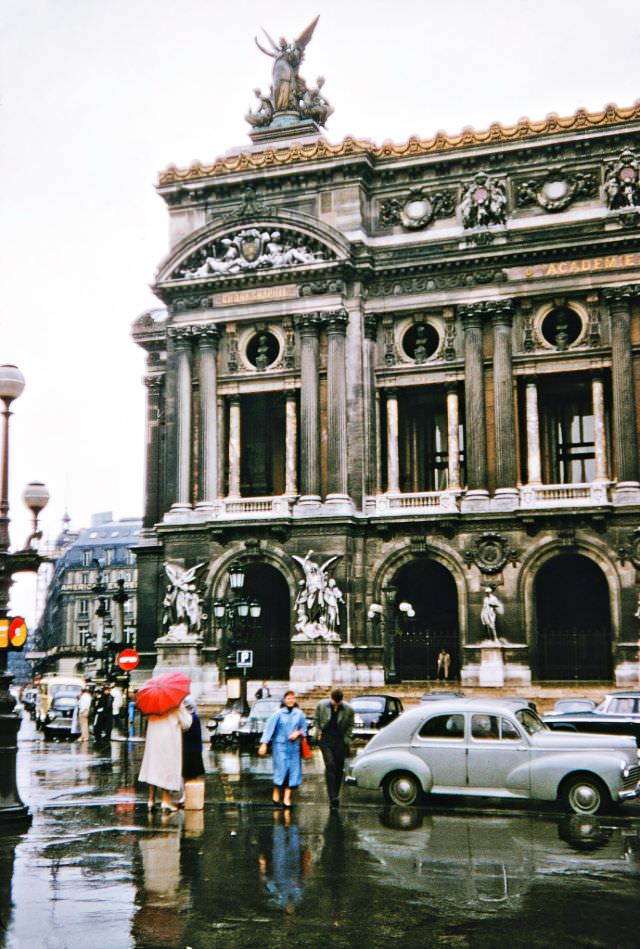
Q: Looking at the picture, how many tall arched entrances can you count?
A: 3